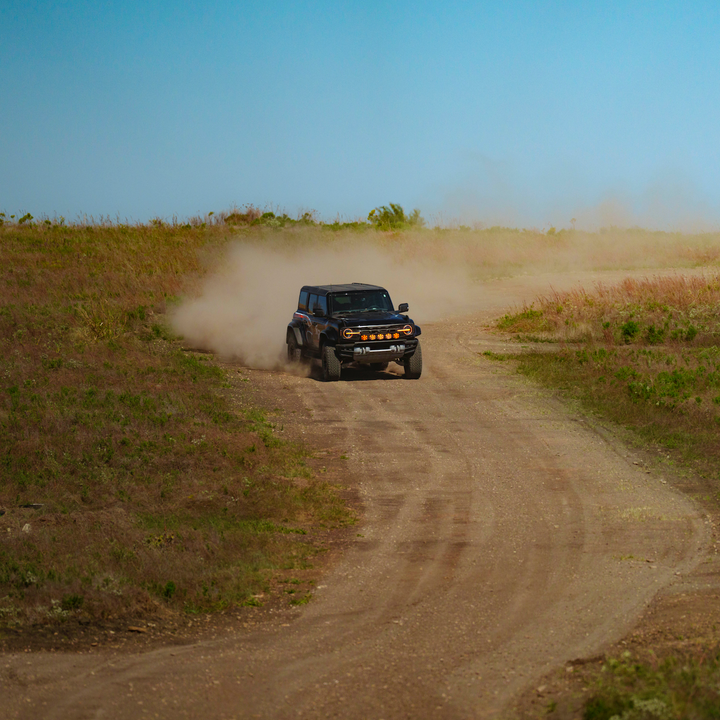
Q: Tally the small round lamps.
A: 5